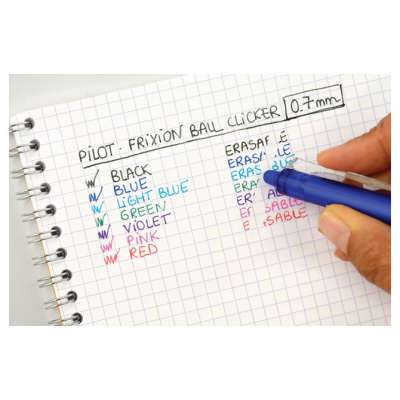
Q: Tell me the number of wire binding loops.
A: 10